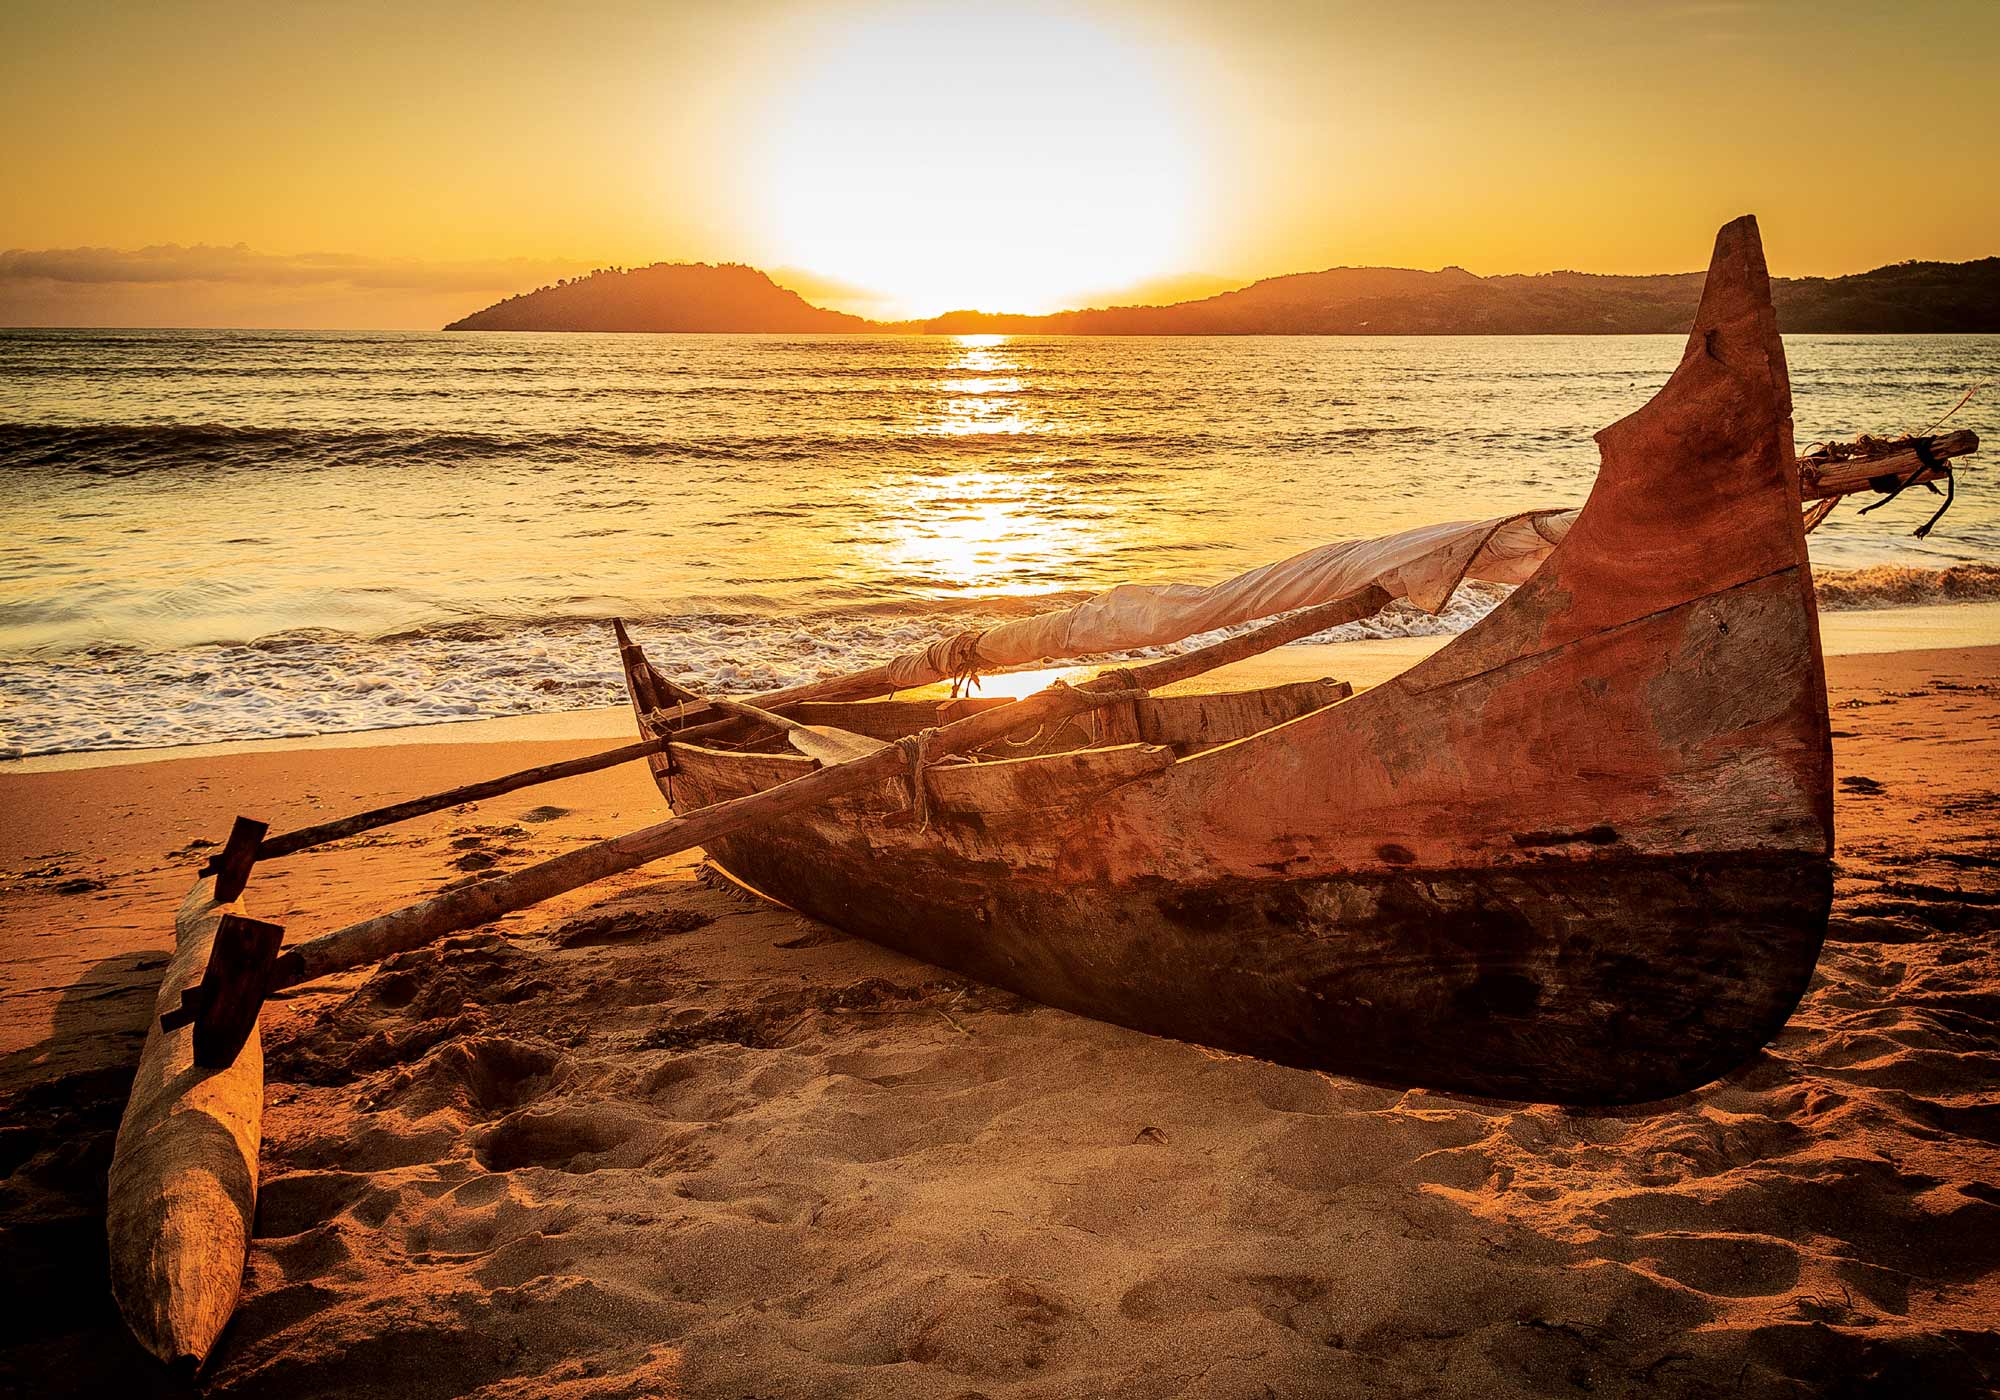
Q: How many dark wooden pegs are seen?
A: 2